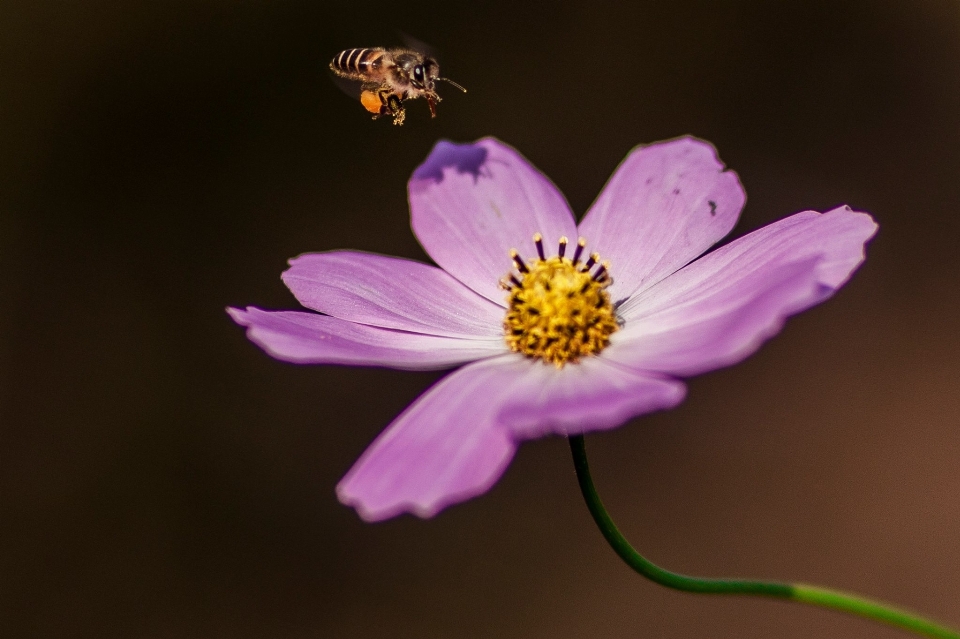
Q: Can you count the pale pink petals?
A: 8